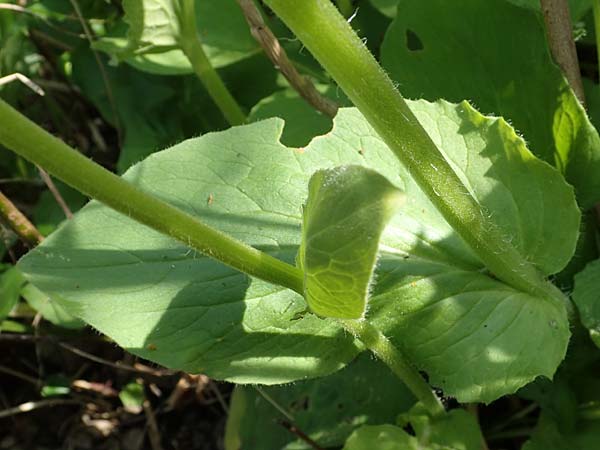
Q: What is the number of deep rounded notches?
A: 1